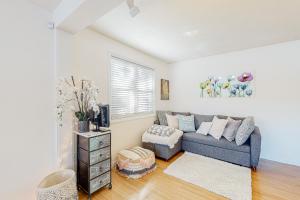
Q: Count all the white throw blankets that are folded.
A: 1